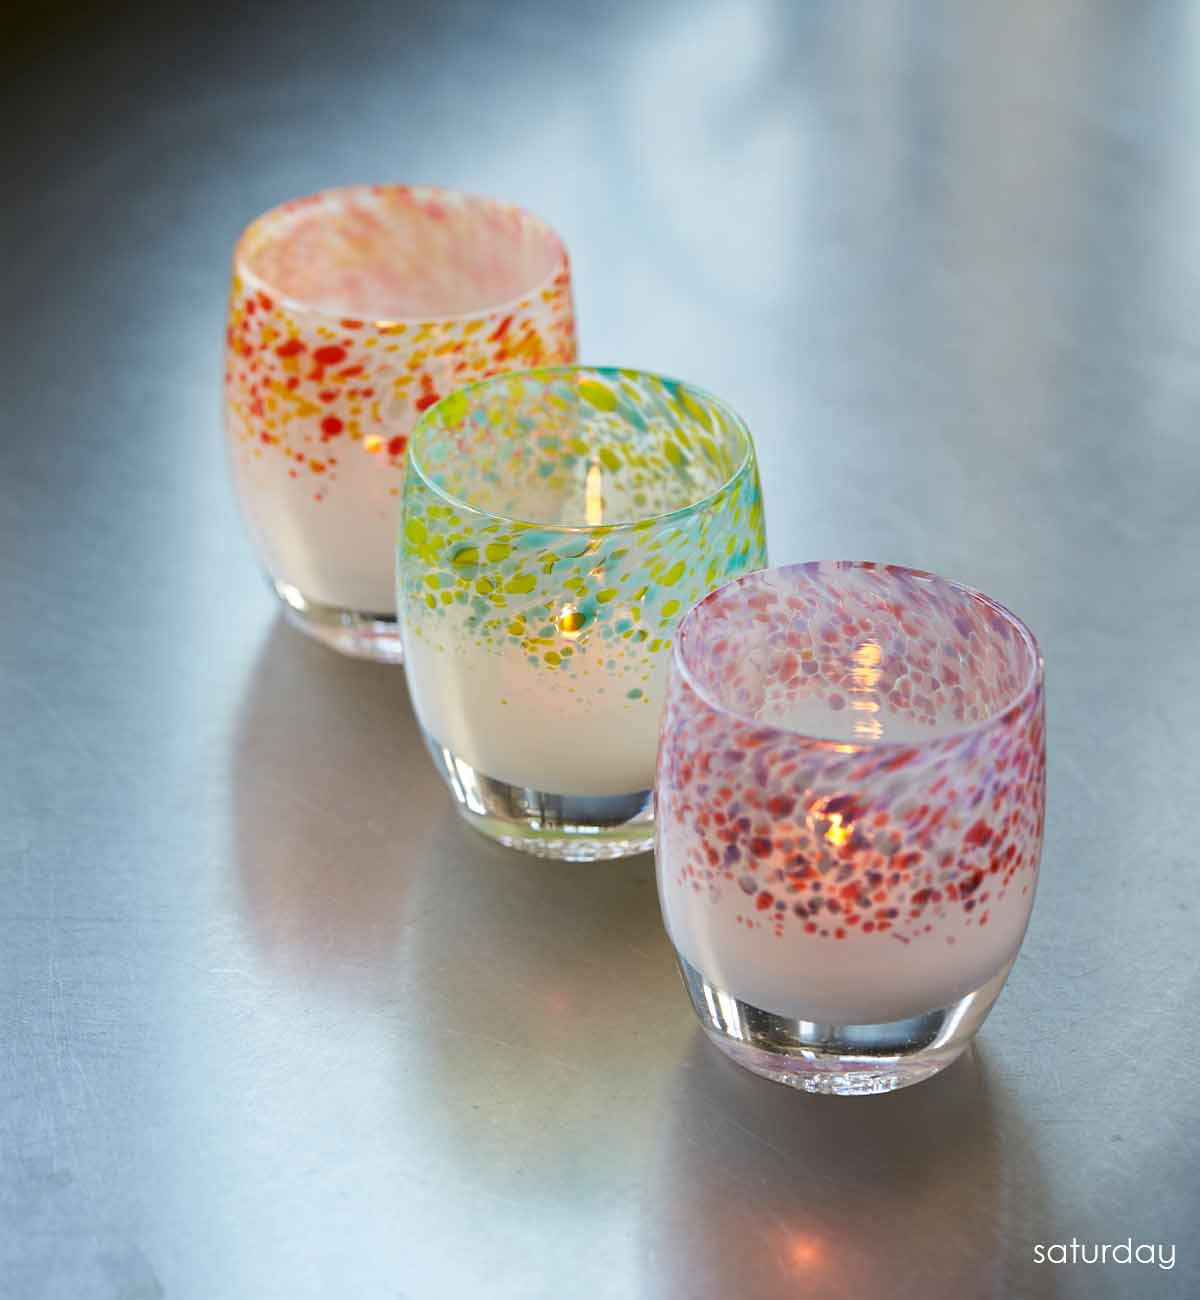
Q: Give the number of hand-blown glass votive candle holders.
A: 3